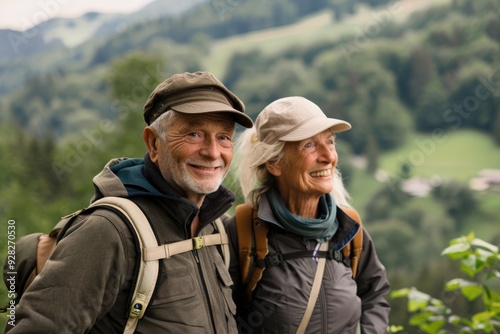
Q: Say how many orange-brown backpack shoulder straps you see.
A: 2